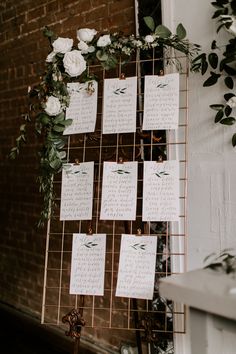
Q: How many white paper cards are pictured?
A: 8